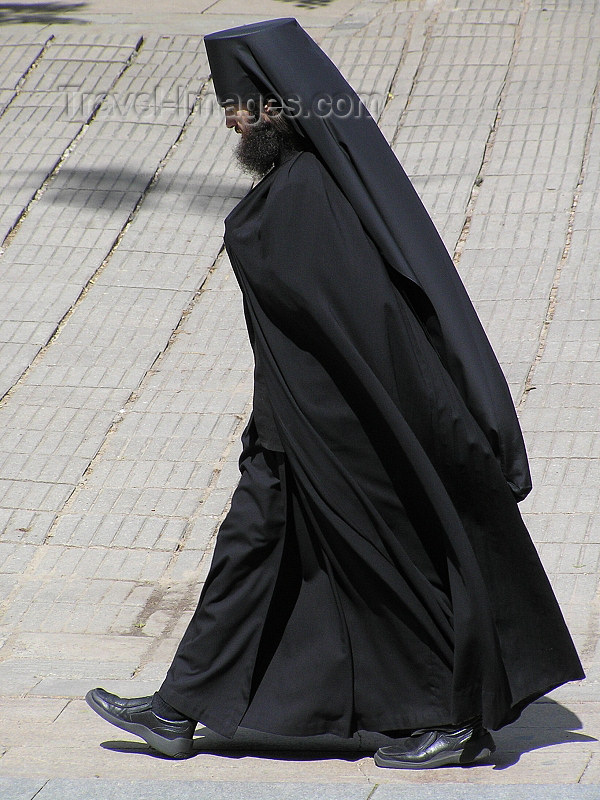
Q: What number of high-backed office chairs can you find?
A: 0